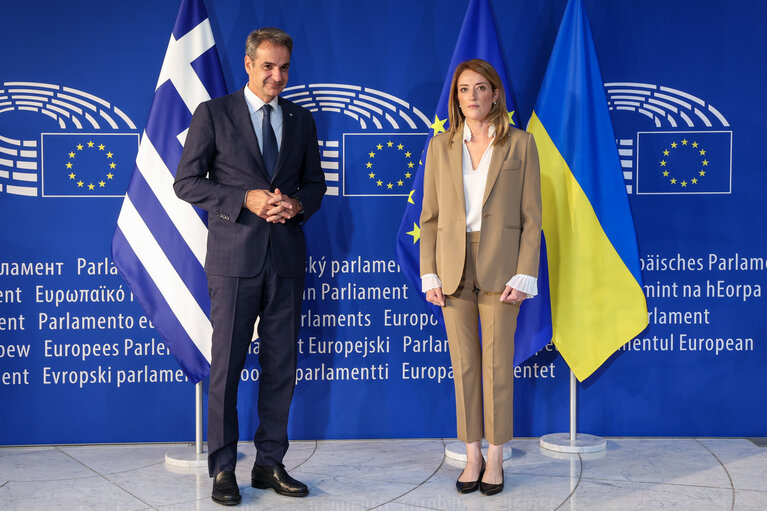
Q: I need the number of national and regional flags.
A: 3